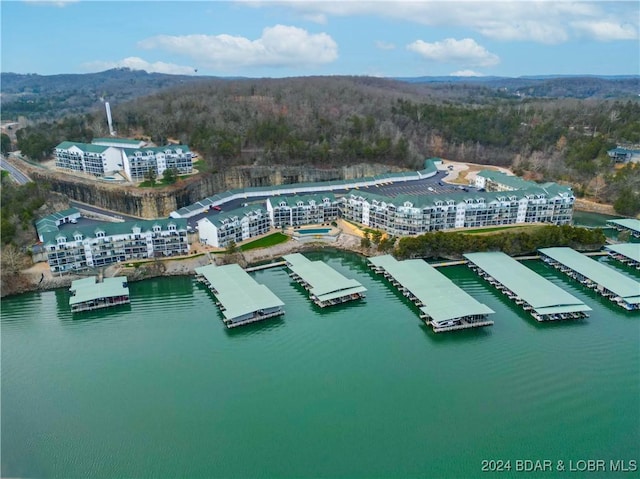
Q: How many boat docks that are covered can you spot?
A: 8